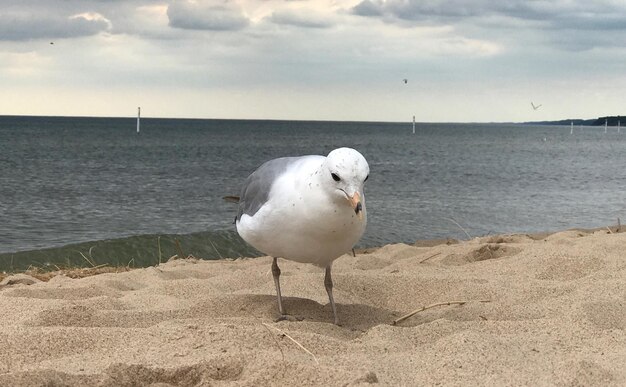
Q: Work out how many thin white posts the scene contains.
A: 5